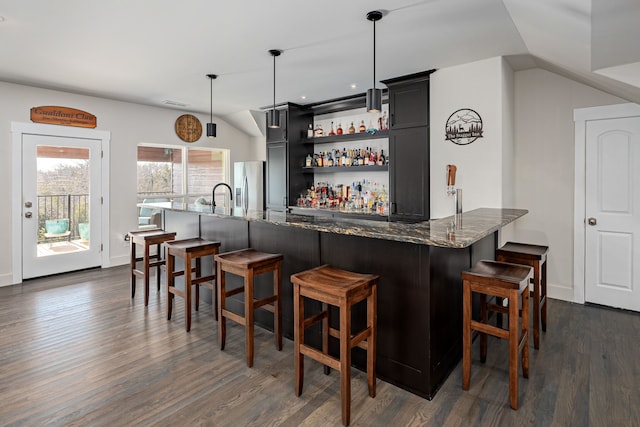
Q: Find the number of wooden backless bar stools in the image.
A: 6